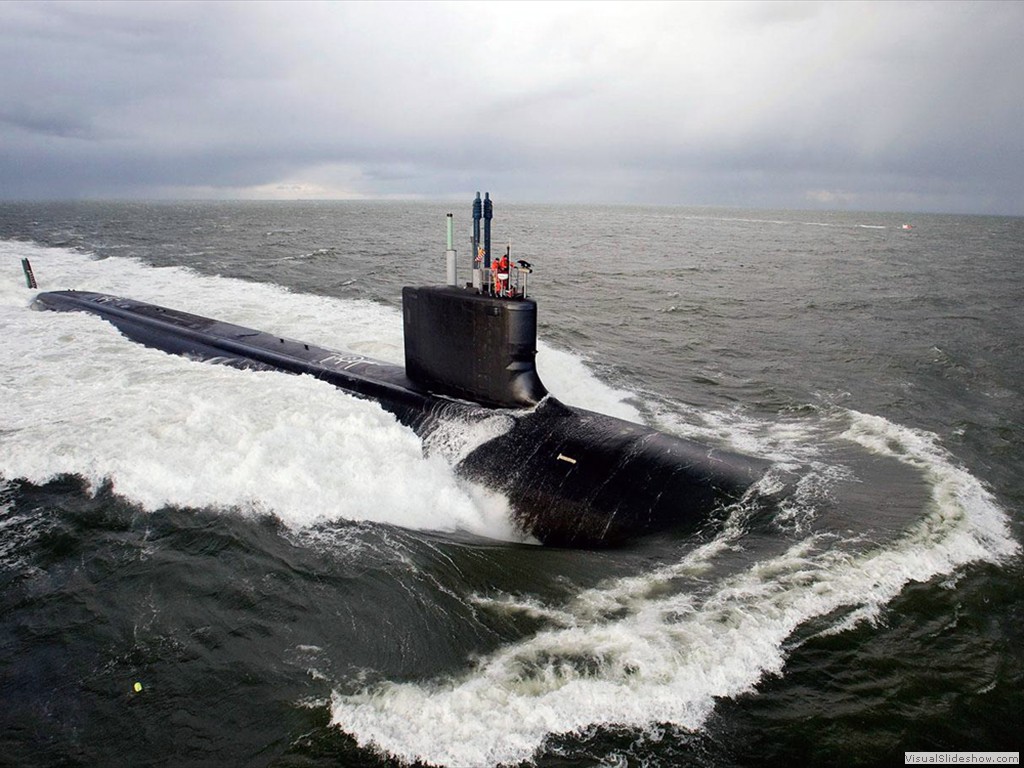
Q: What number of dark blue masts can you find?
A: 2